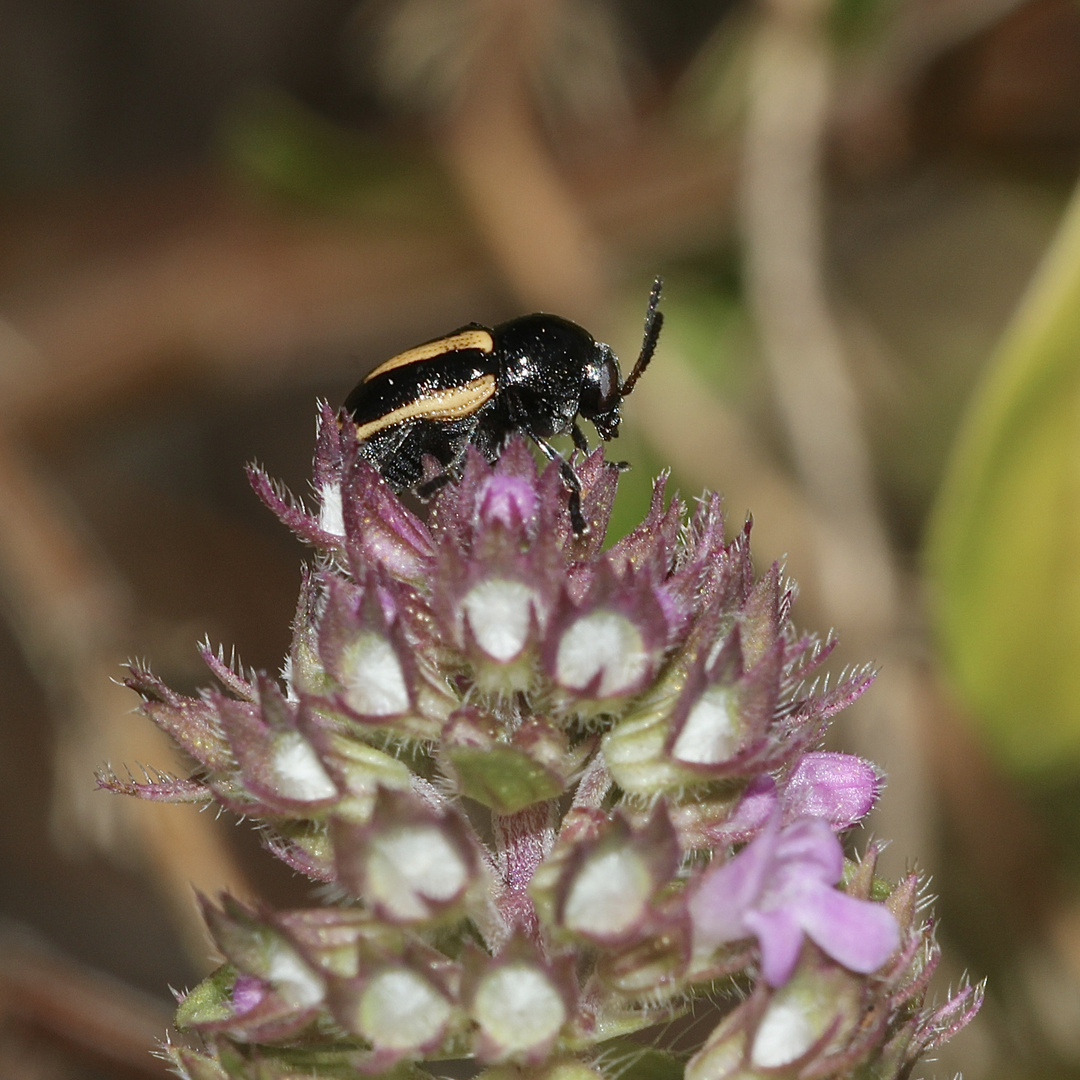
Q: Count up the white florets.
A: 12